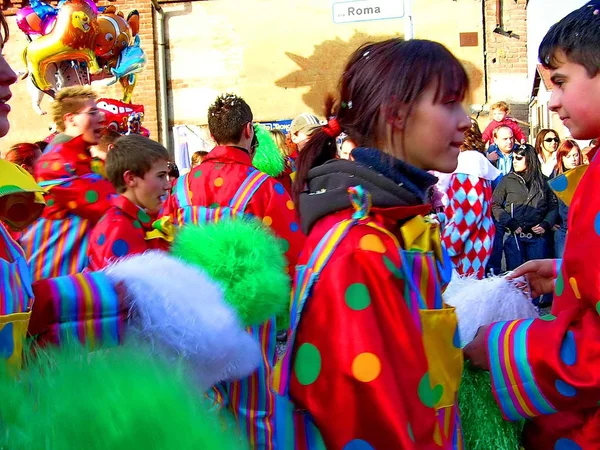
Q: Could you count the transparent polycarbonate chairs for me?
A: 0